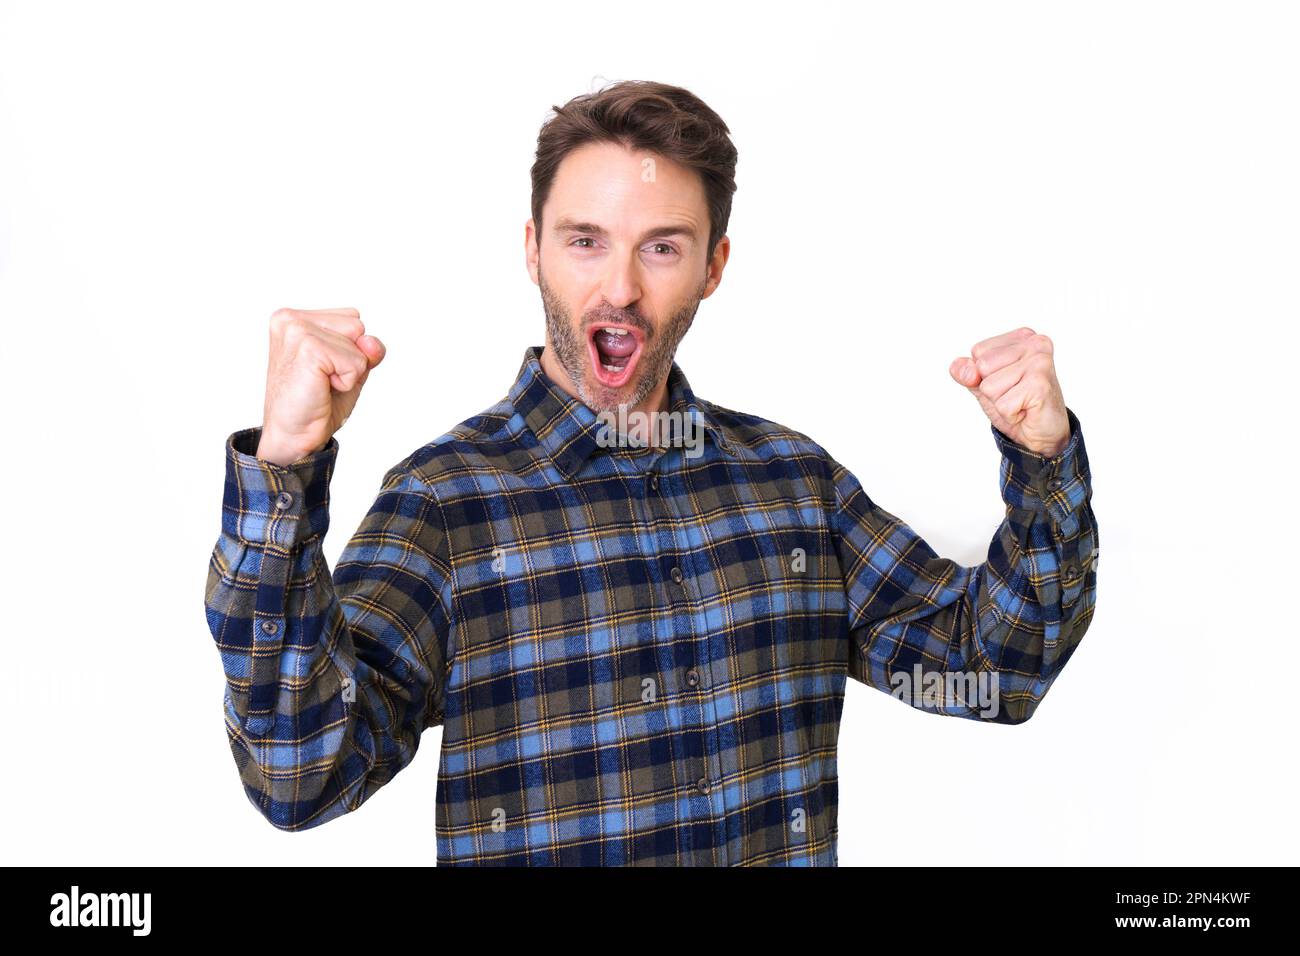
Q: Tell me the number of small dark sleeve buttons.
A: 4